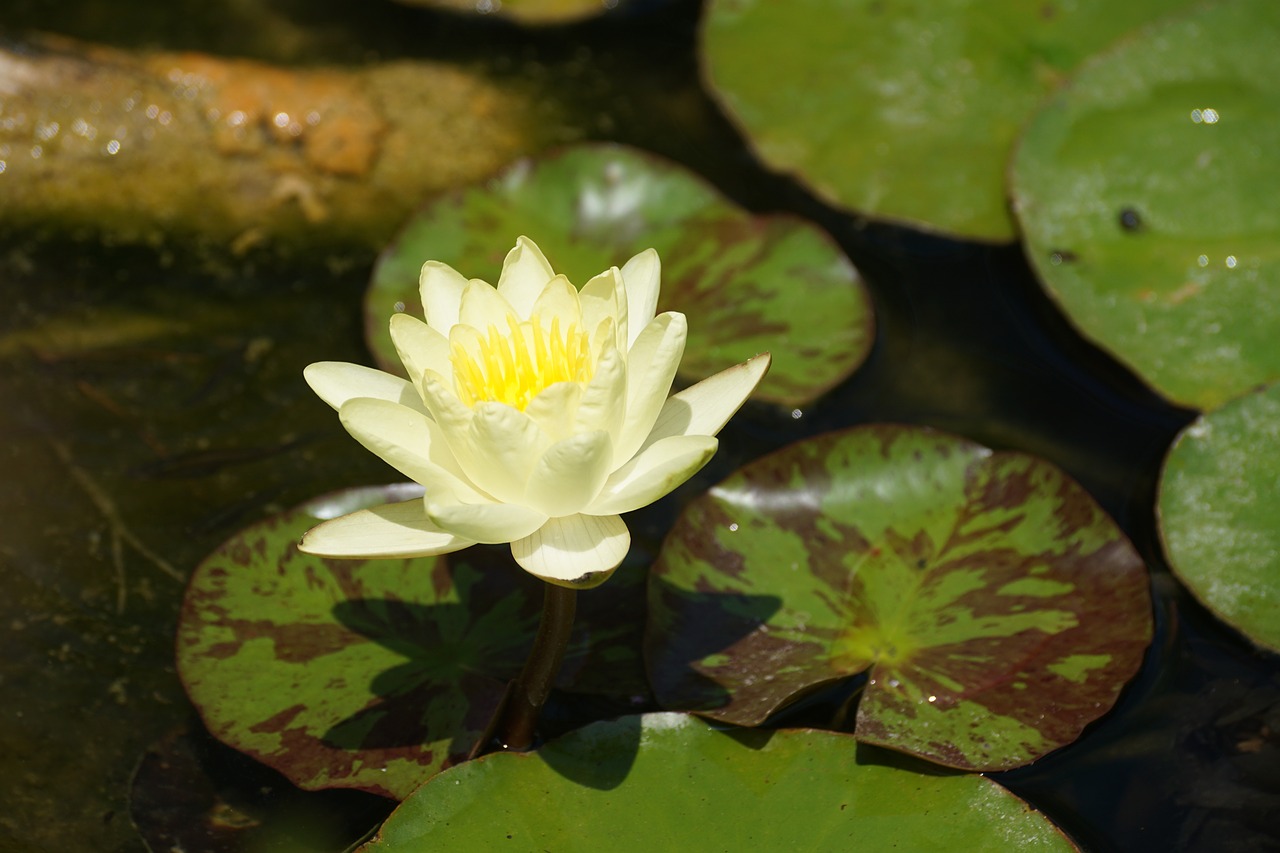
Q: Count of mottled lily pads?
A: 3